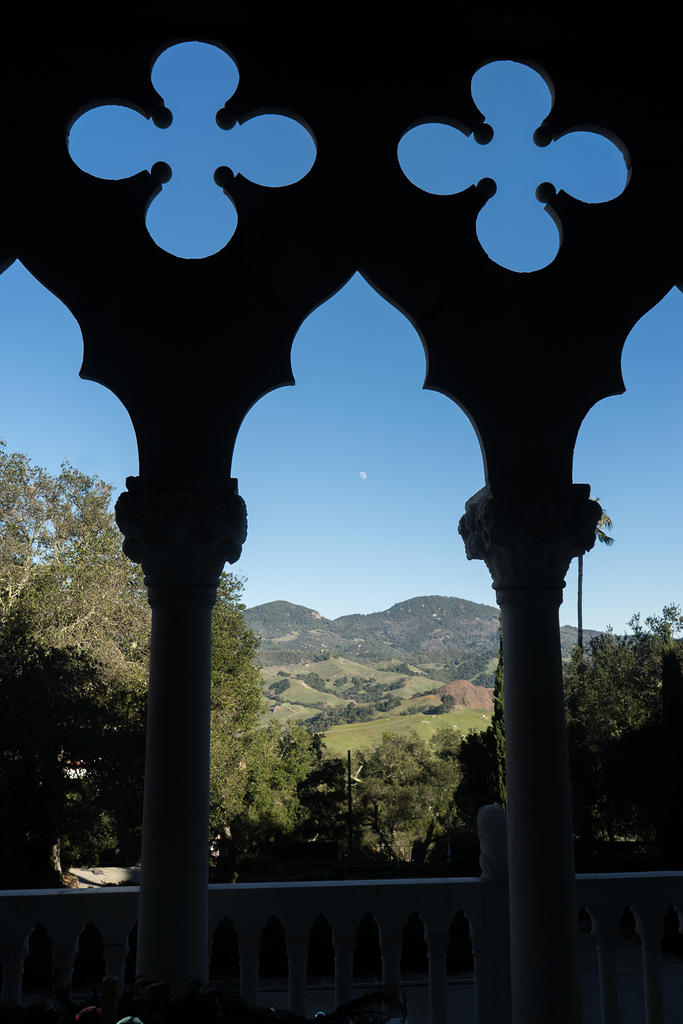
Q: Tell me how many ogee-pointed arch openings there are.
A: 3